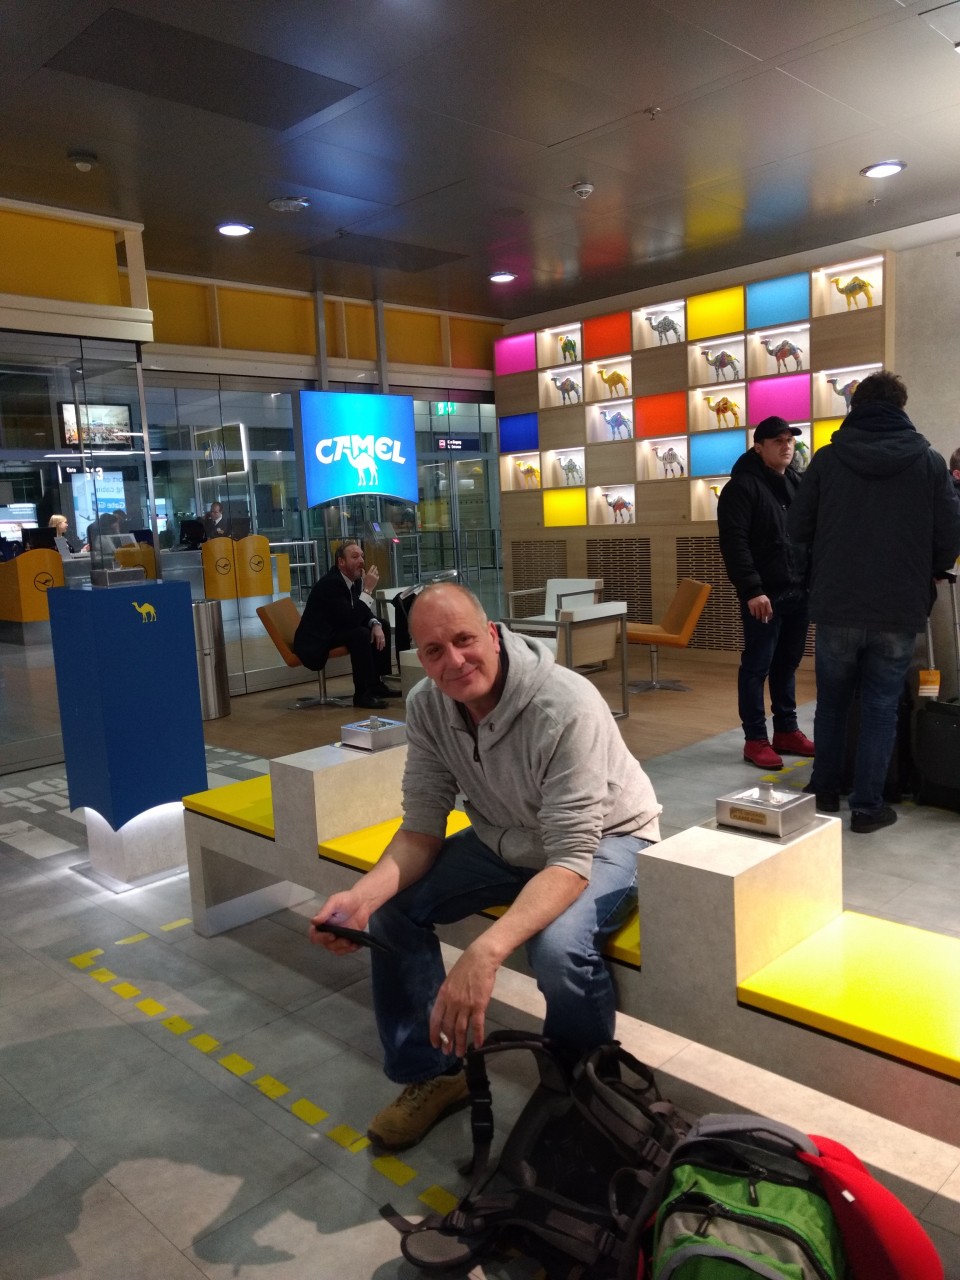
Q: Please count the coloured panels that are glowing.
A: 10